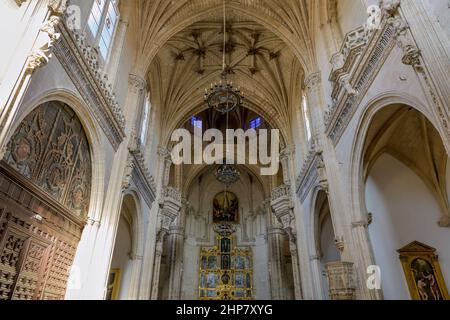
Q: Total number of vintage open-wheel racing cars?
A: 0